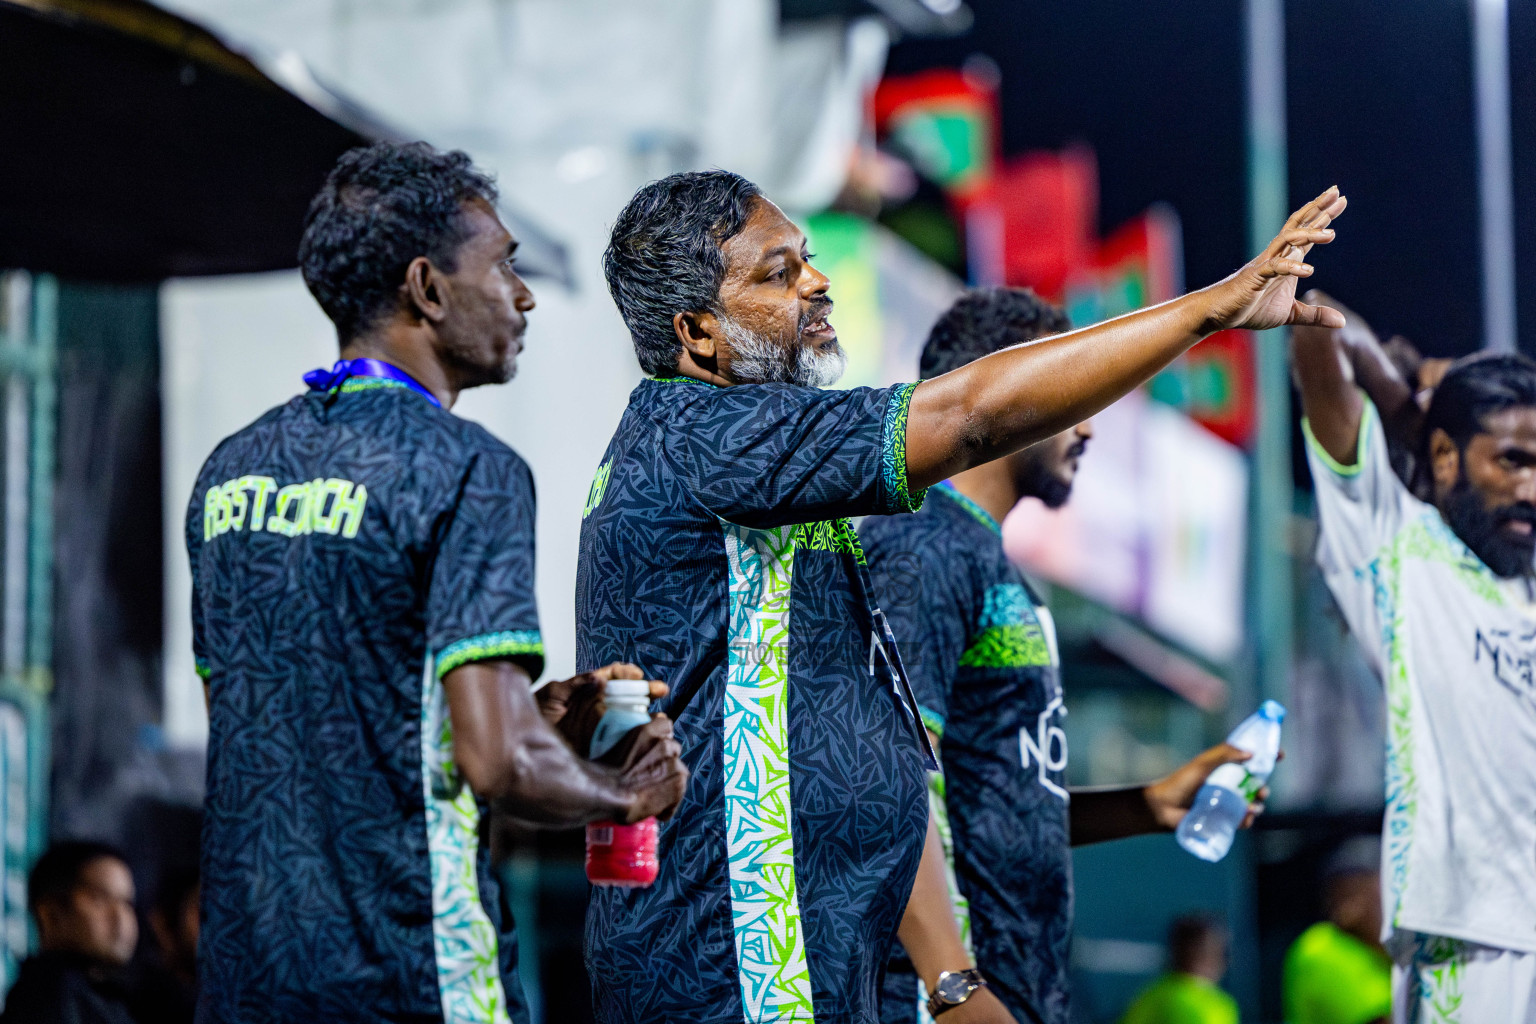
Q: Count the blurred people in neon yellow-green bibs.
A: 2